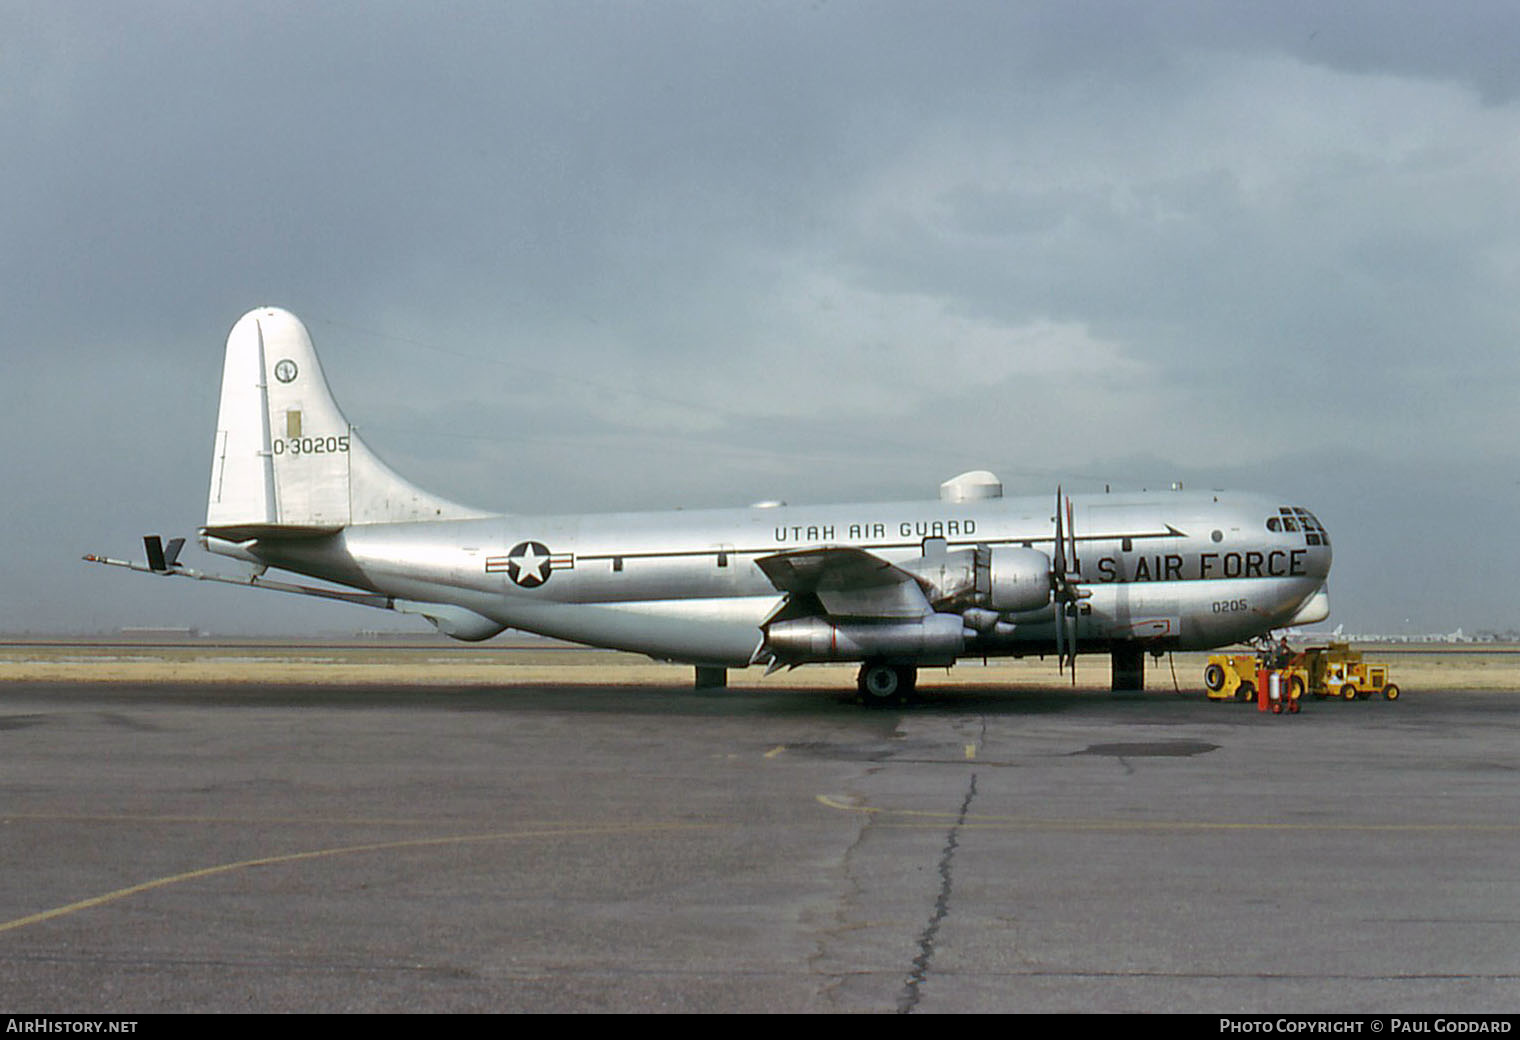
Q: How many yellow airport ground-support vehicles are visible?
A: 2